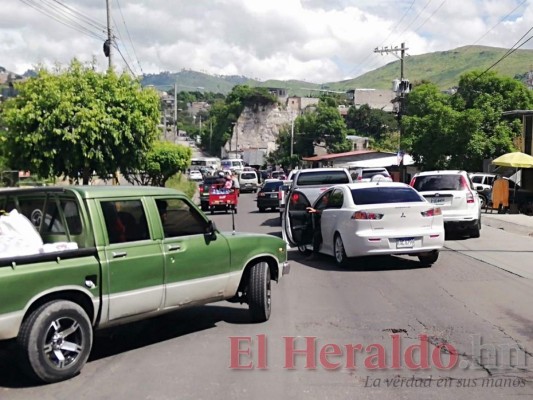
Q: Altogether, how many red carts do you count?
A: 1